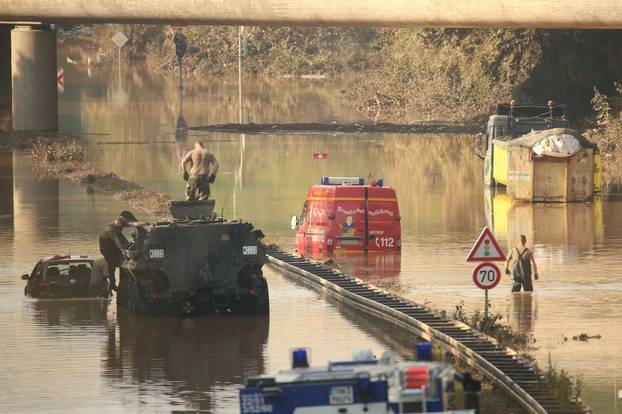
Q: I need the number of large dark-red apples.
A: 0